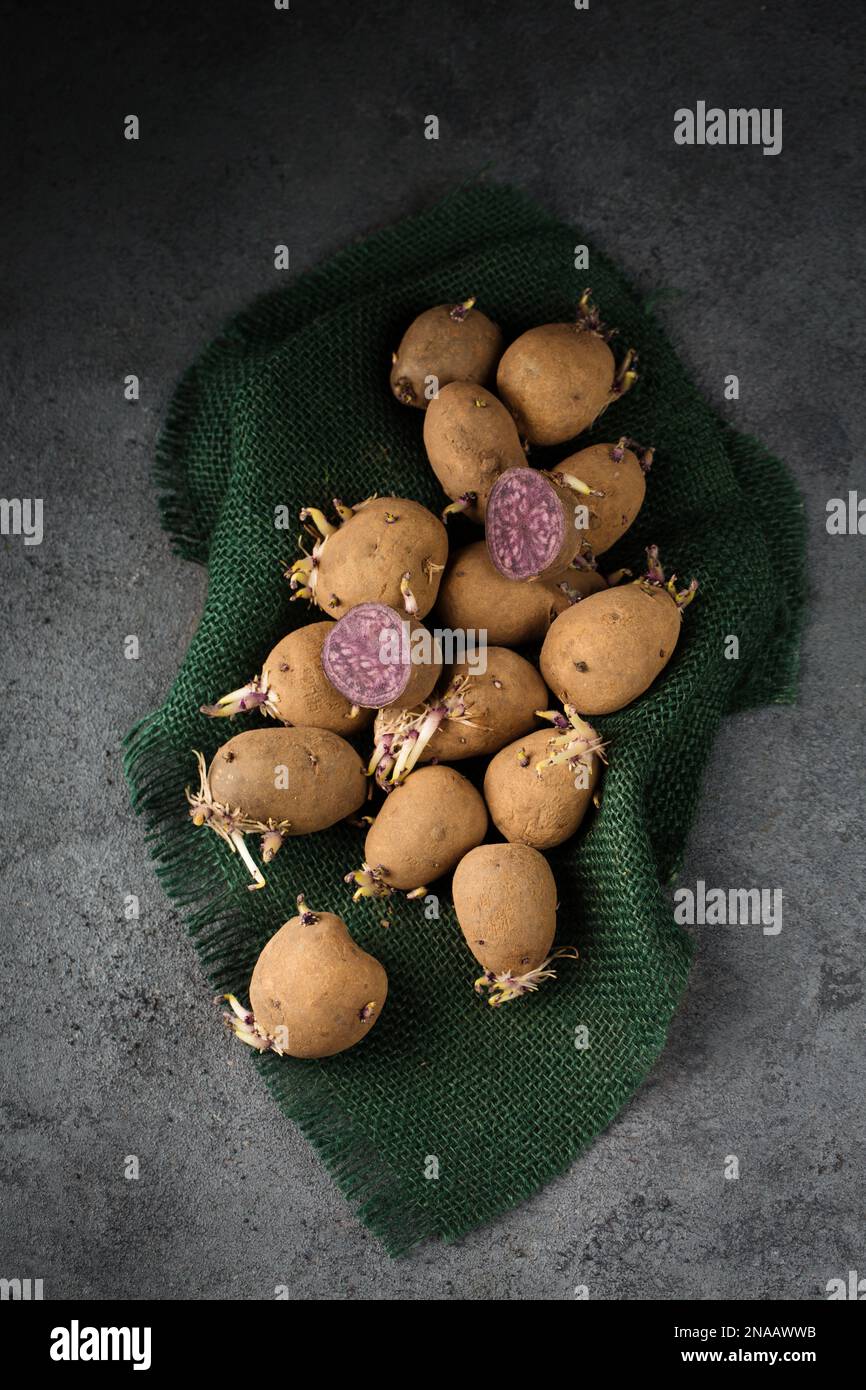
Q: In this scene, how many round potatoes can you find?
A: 14